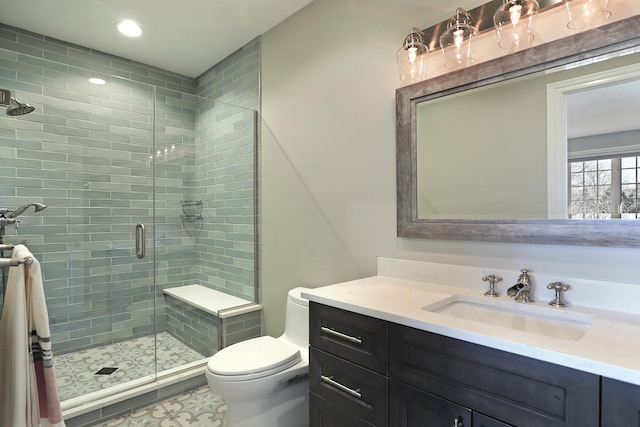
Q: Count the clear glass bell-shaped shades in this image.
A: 4